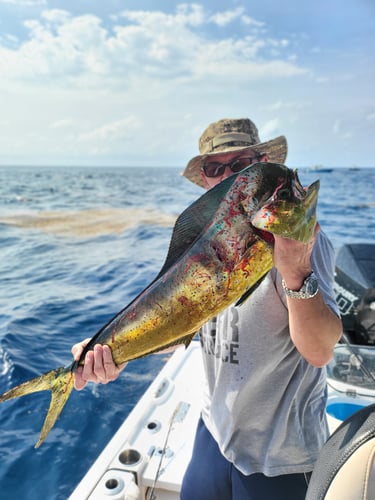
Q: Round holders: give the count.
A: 3